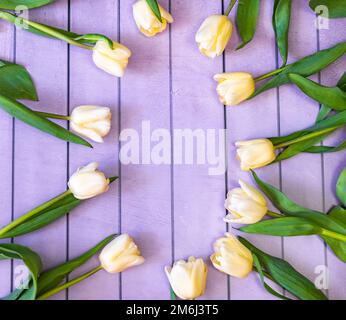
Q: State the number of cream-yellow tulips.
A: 11